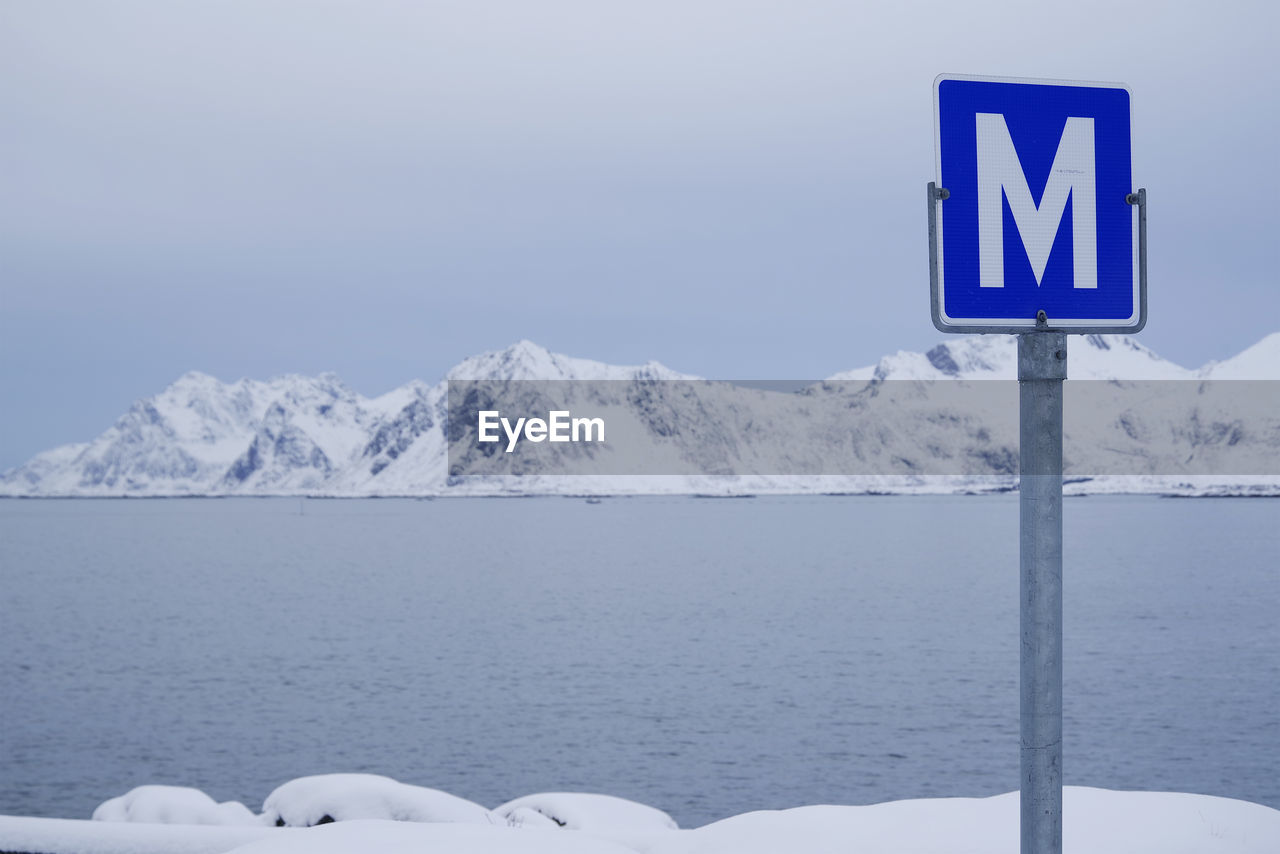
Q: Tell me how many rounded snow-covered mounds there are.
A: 3